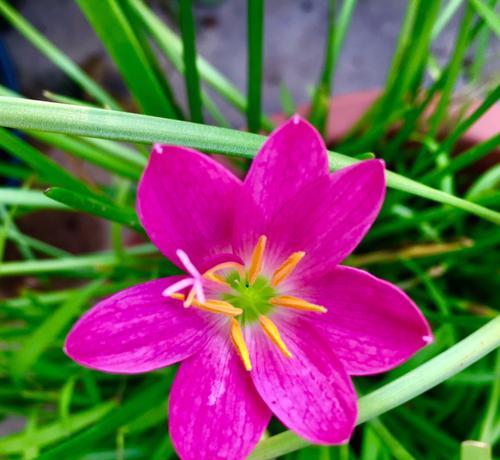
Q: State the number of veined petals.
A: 7